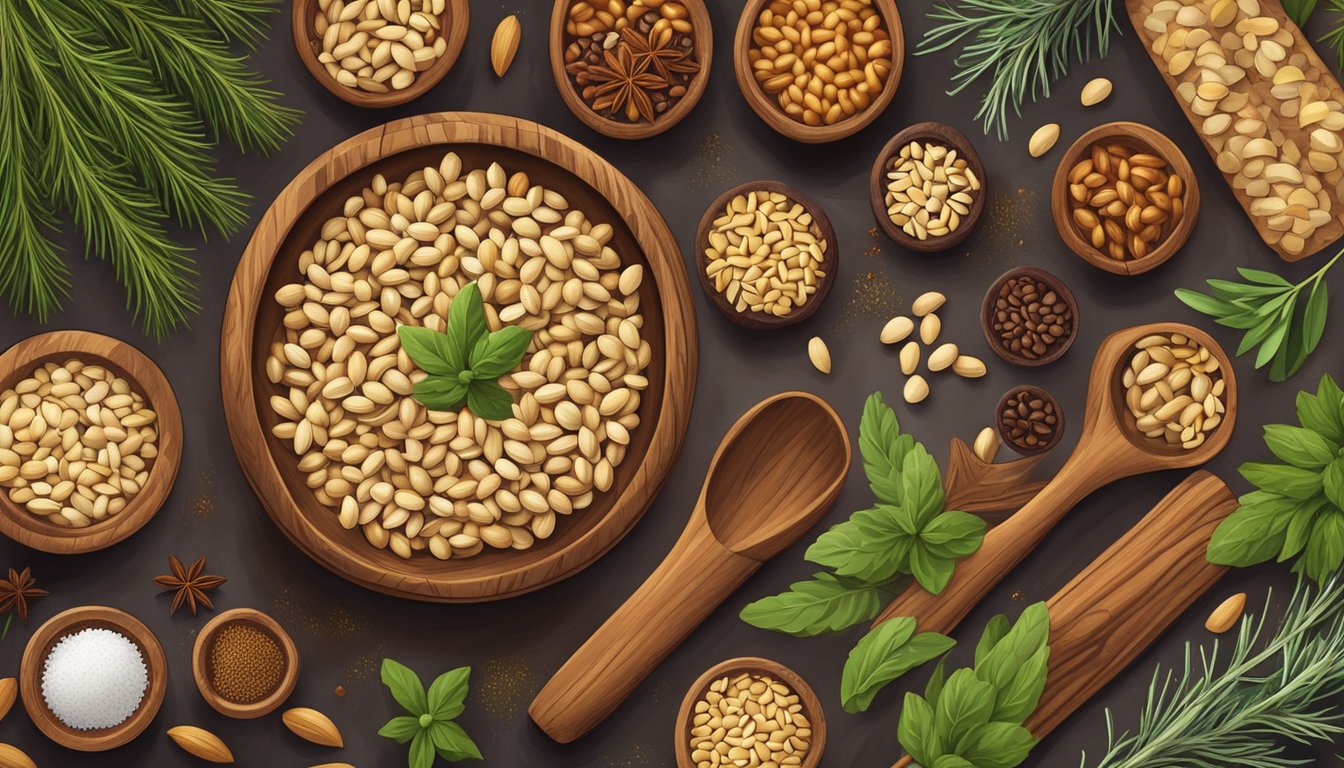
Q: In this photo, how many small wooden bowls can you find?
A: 12